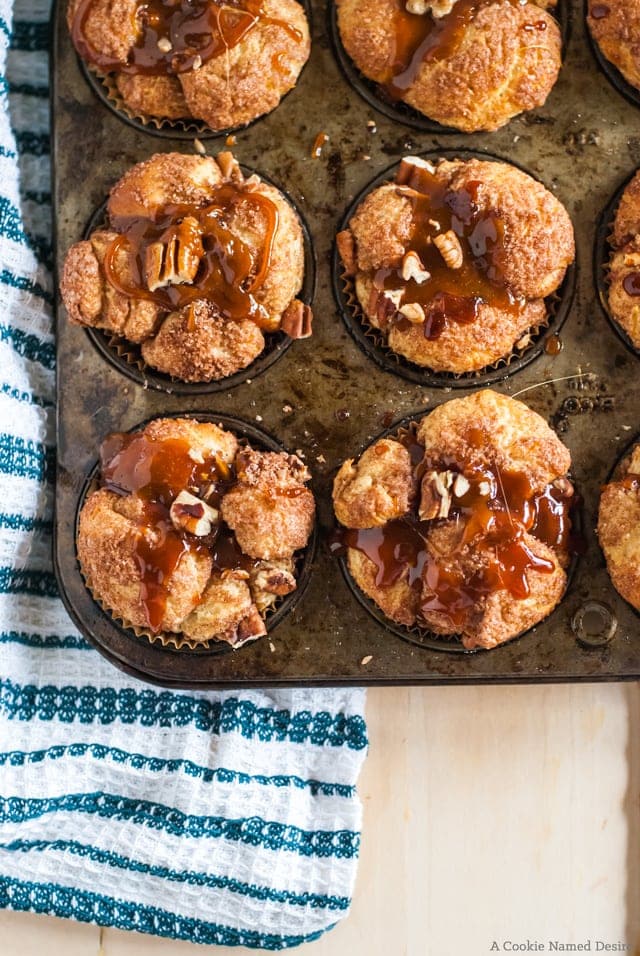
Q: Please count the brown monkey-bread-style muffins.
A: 9